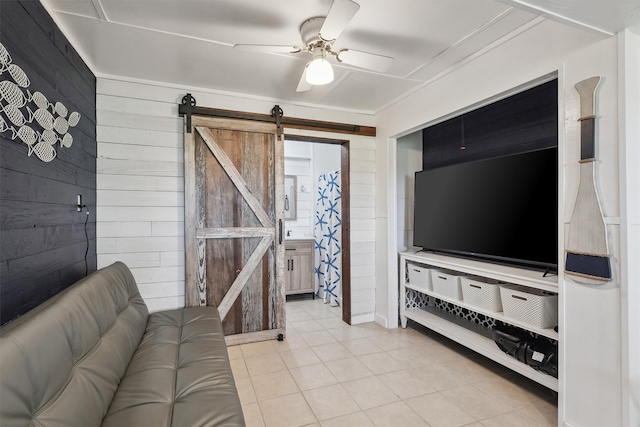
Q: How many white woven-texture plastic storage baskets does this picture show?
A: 4